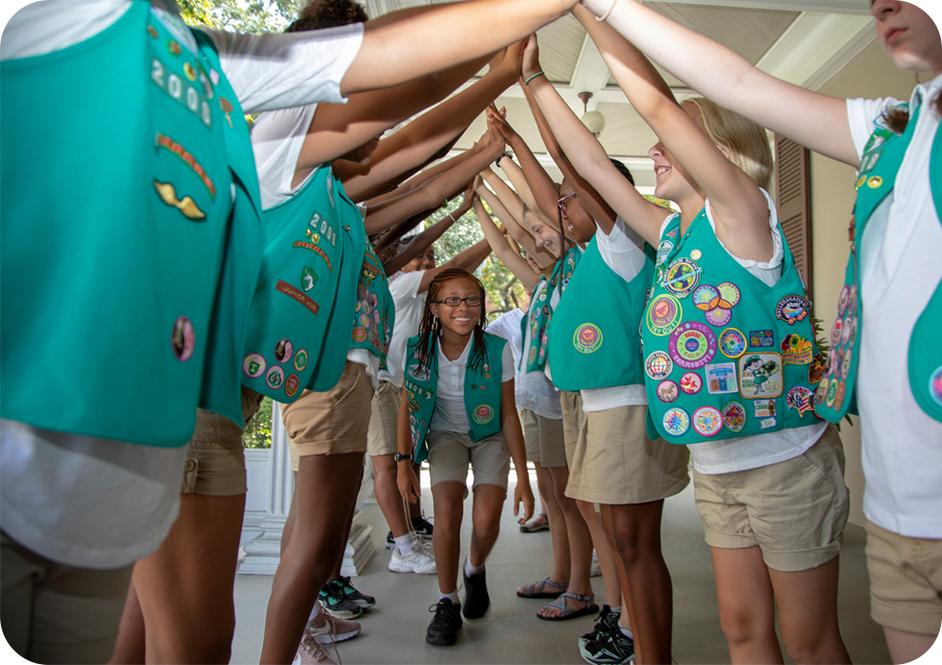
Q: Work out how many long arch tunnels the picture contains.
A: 1